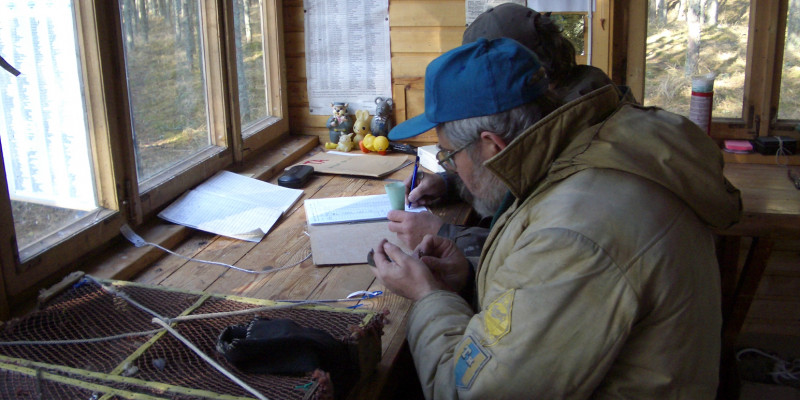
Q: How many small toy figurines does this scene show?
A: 5